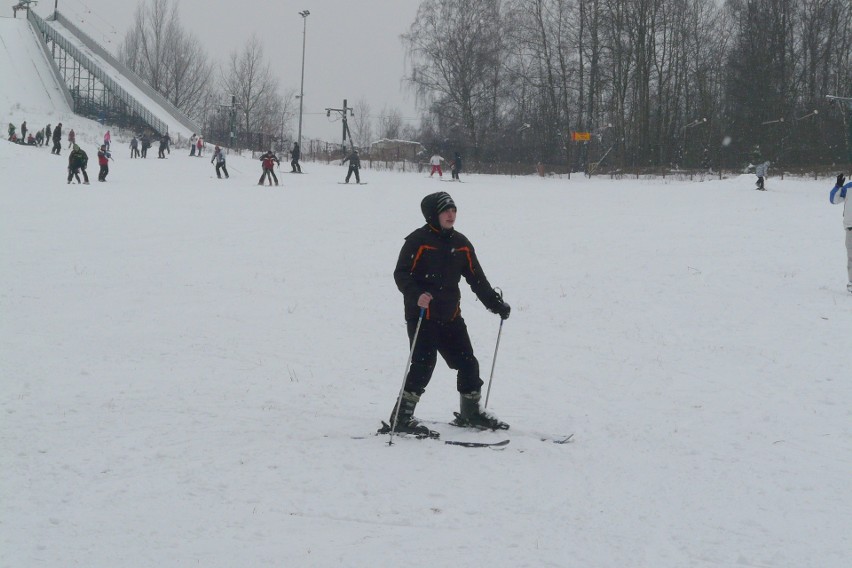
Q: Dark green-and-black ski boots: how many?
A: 2